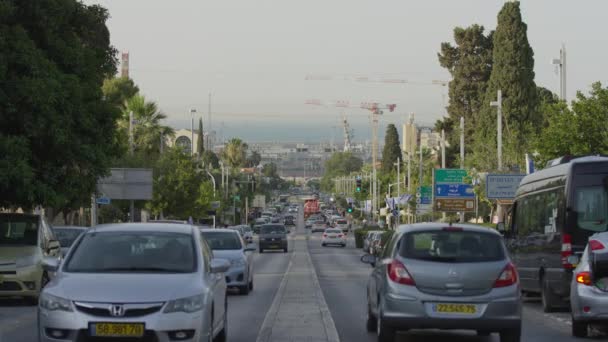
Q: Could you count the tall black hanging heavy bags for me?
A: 0